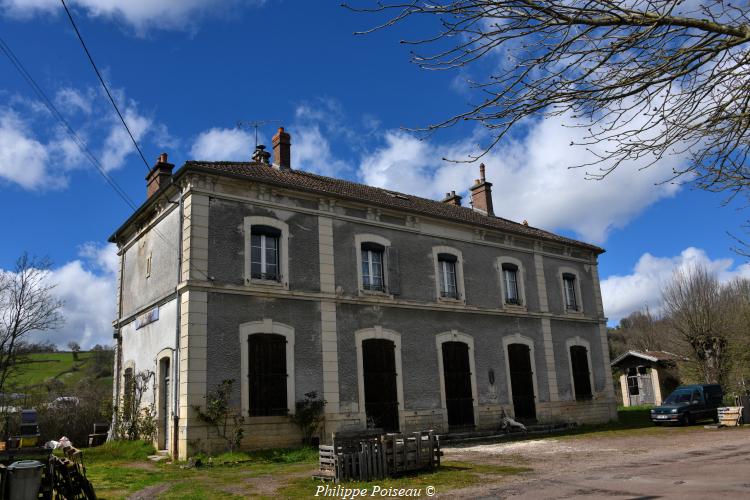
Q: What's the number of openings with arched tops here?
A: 12